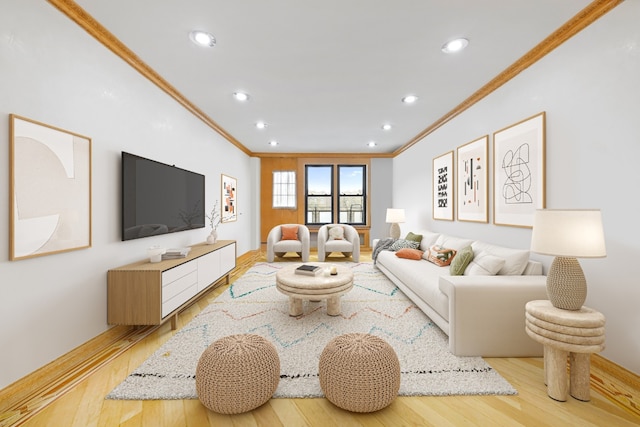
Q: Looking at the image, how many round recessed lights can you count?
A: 8